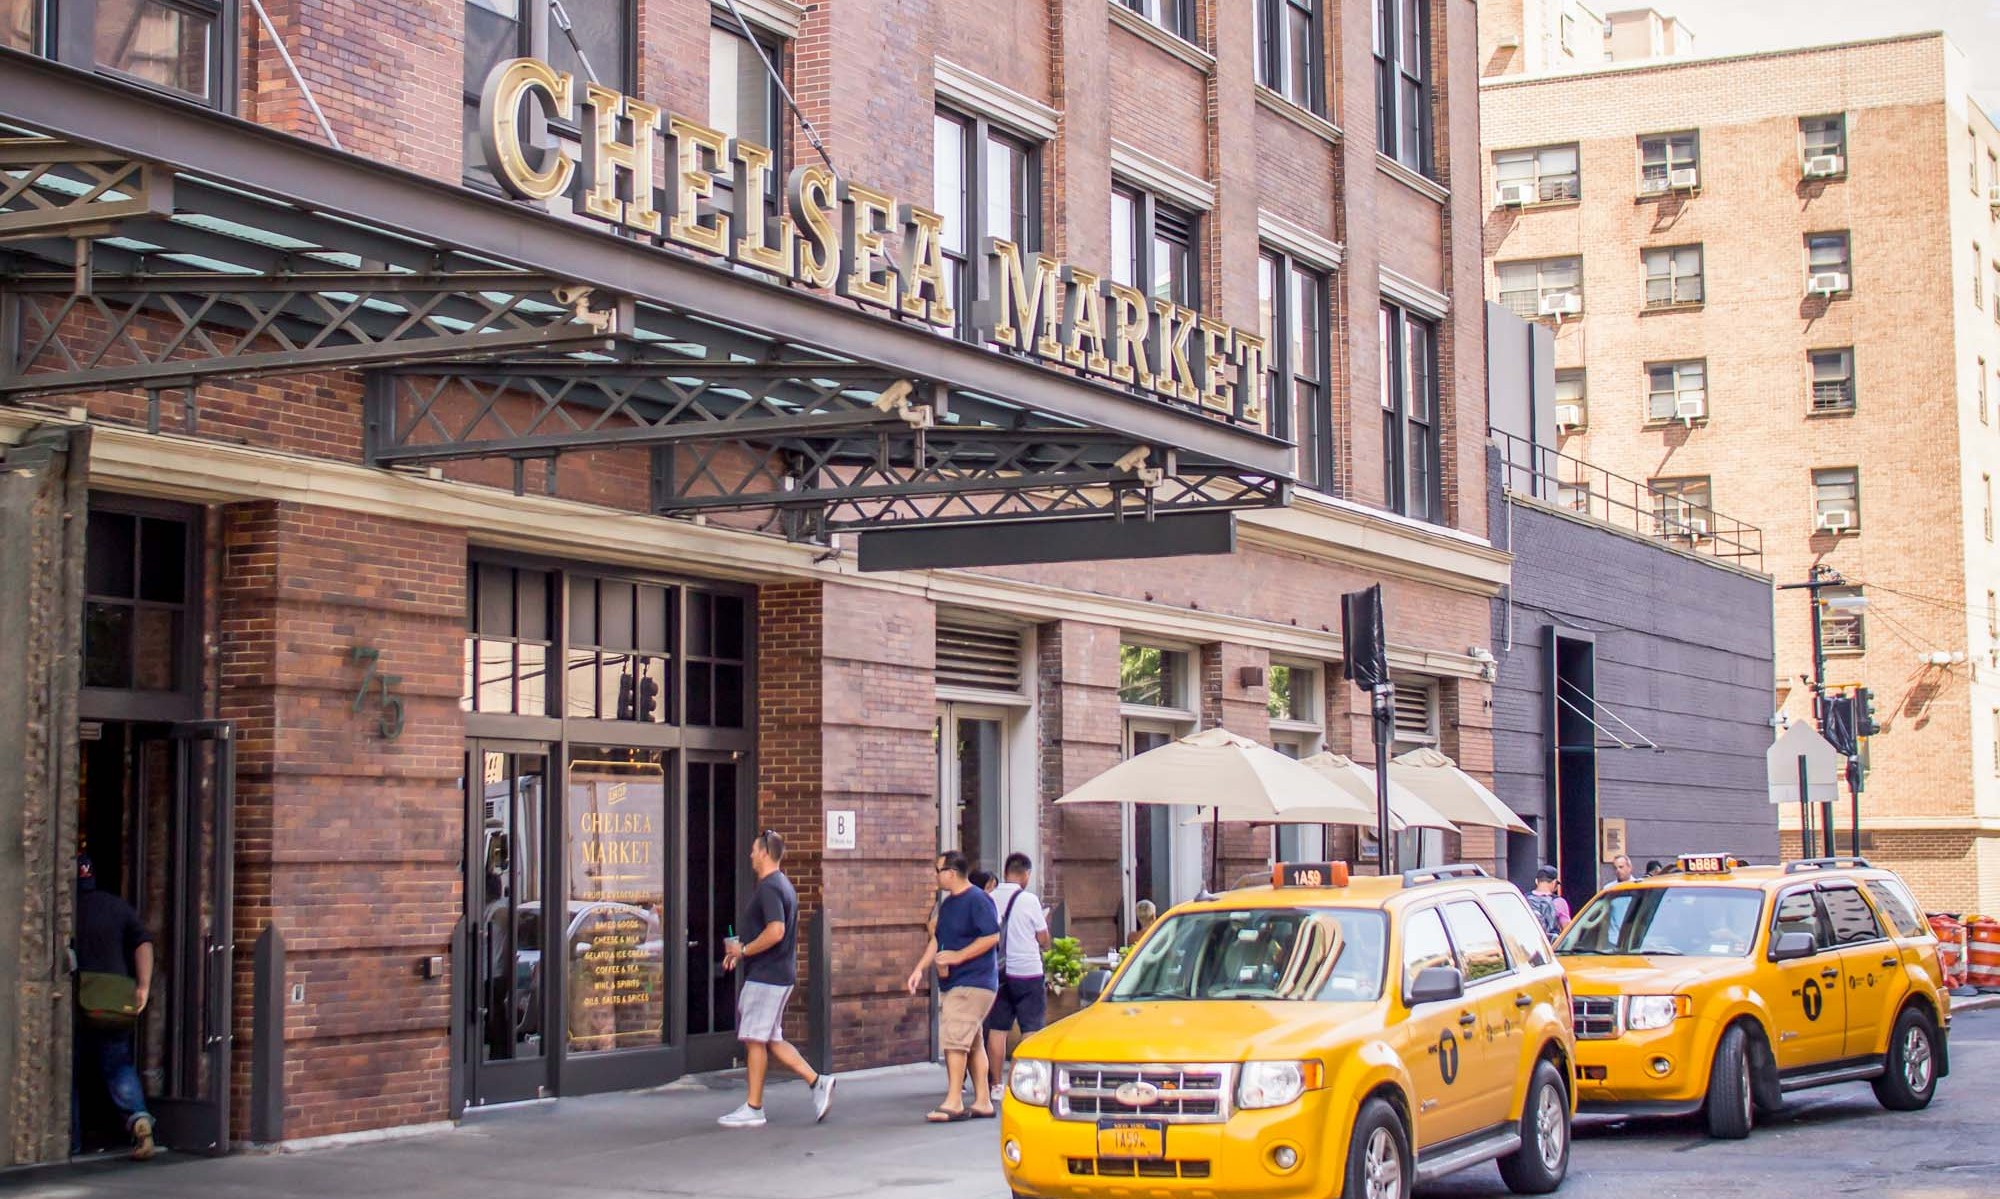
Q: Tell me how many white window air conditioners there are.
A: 9